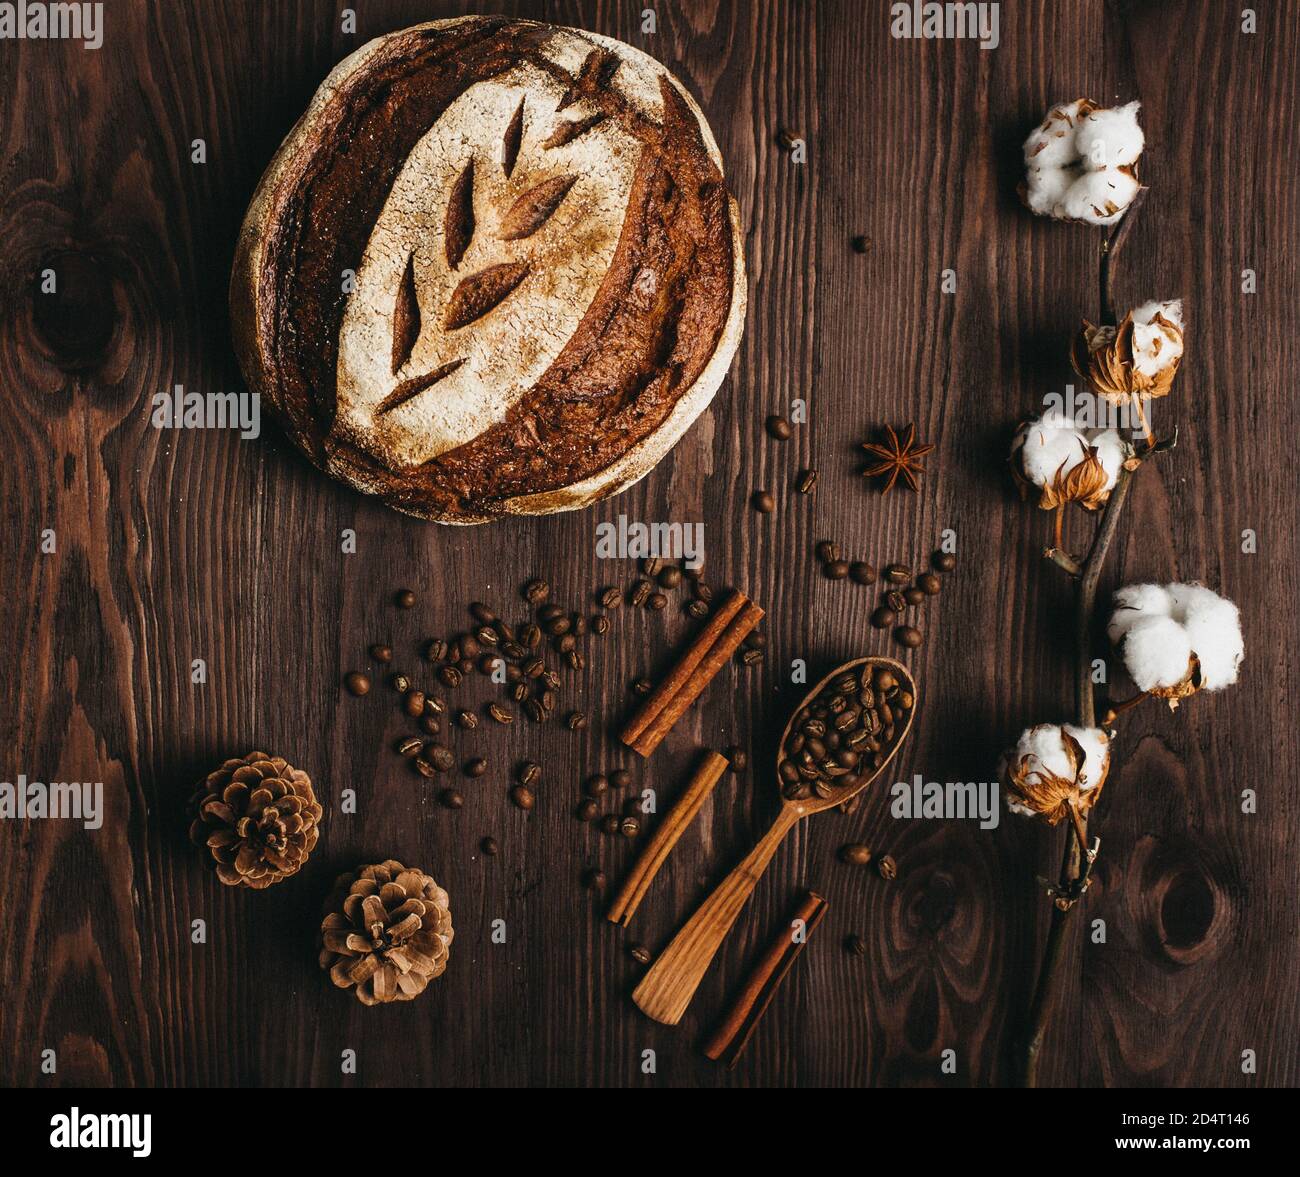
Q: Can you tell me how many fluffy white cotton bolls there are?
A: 5